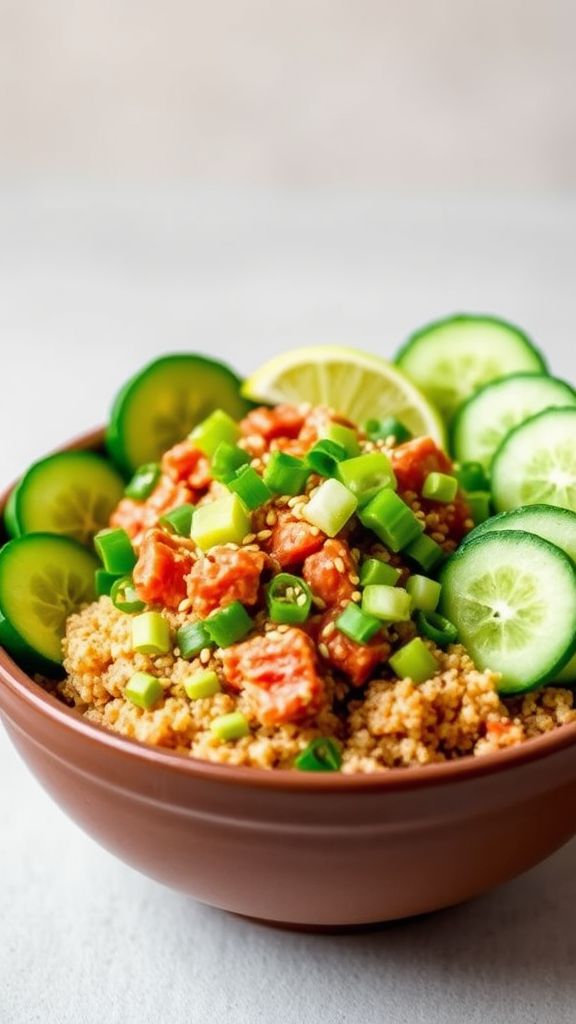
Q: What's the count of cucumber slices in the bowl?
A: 8